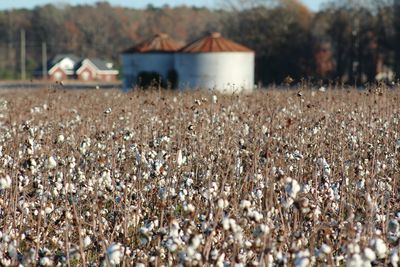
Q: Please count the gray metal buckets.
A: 2